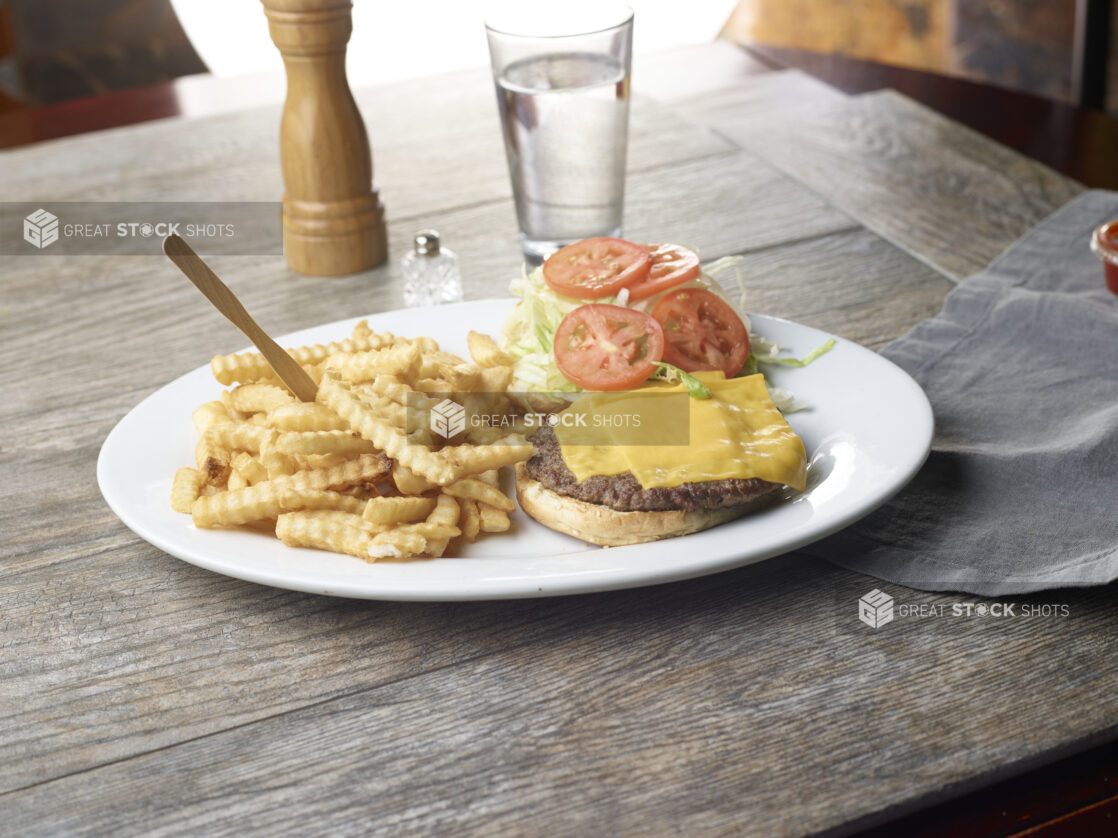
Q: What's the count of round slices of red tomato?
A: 4